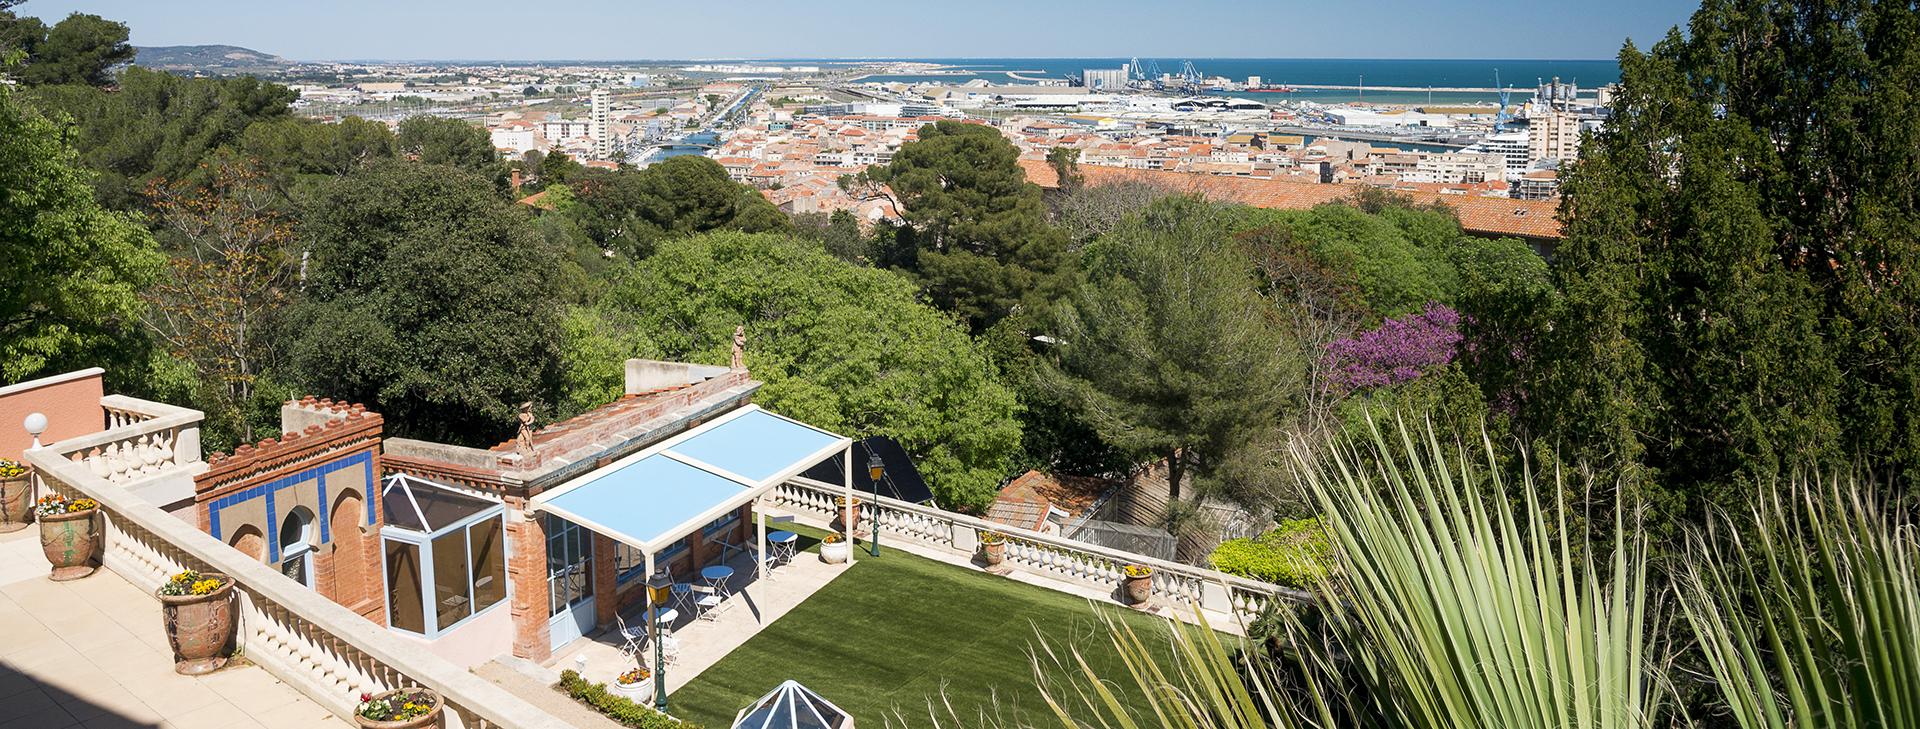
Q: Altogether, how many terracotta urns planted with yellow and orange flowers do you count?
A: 7